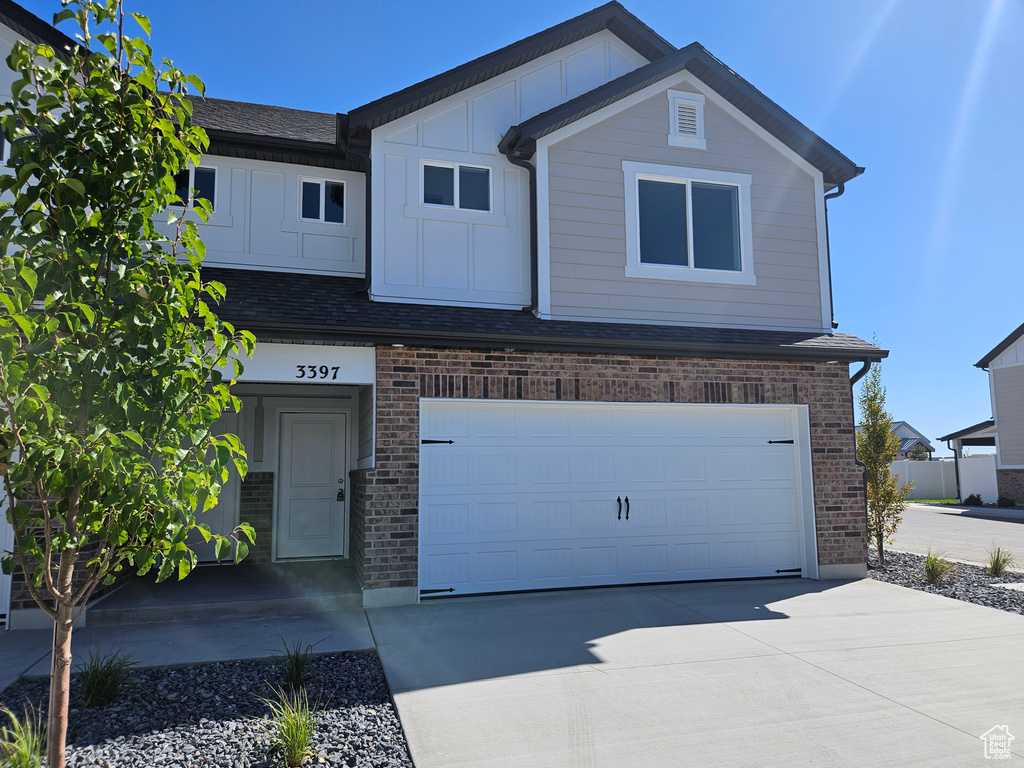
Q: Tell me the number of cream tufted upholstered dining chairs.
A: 0